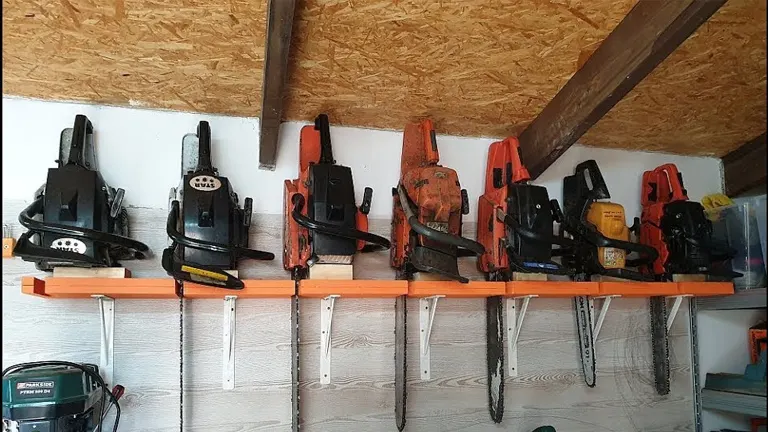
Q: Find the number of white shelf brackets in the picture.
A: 7